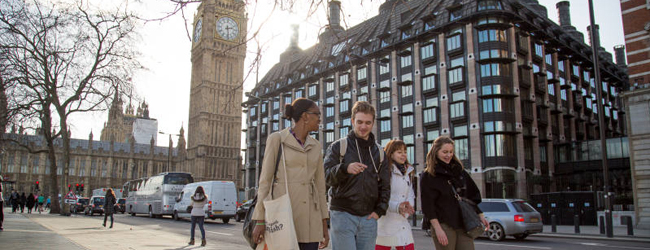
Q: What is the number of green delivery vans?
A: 0